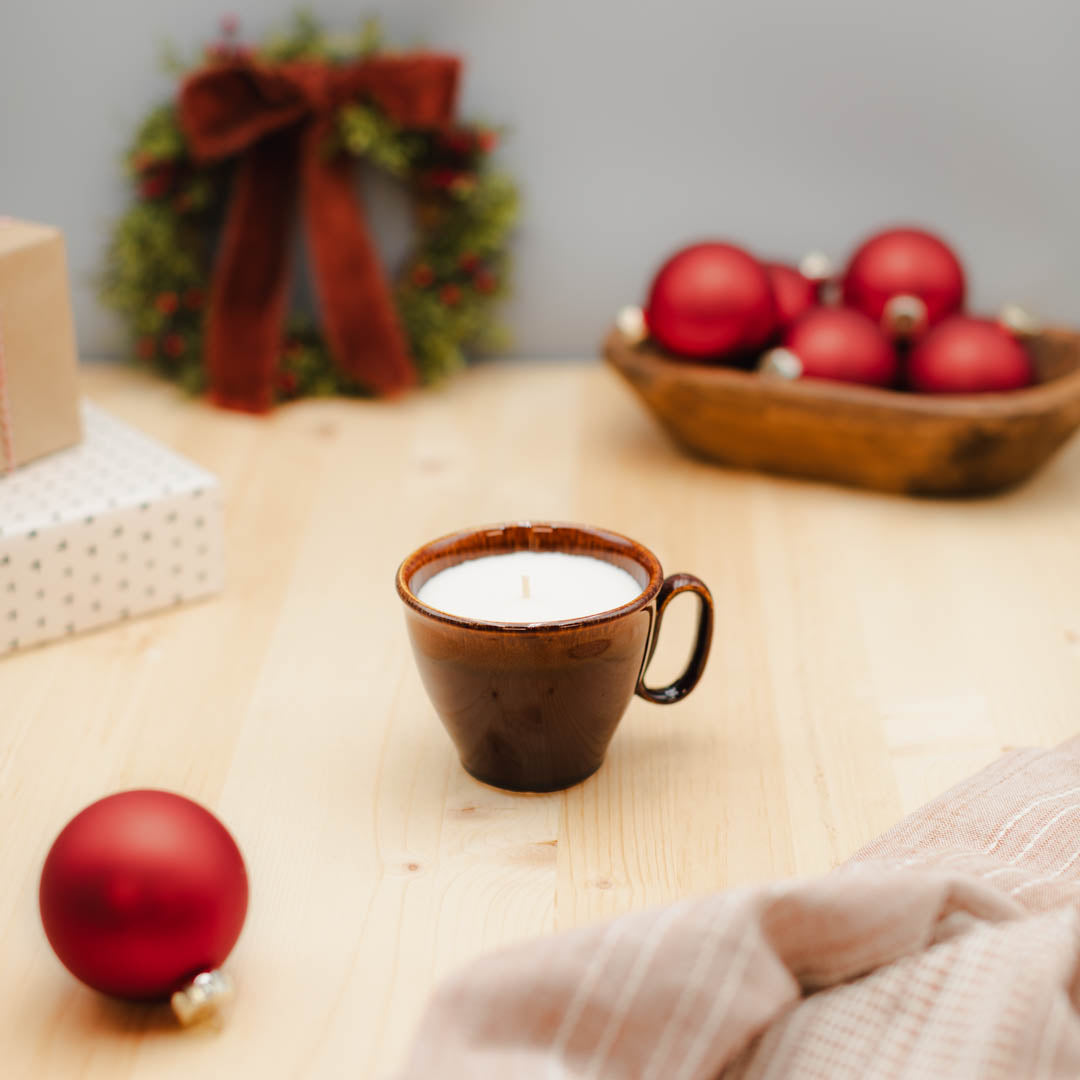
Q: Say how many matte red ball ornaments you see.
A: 6